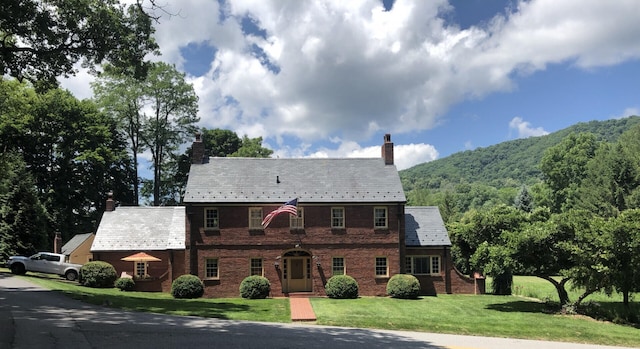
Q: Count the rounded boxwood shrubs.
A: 6